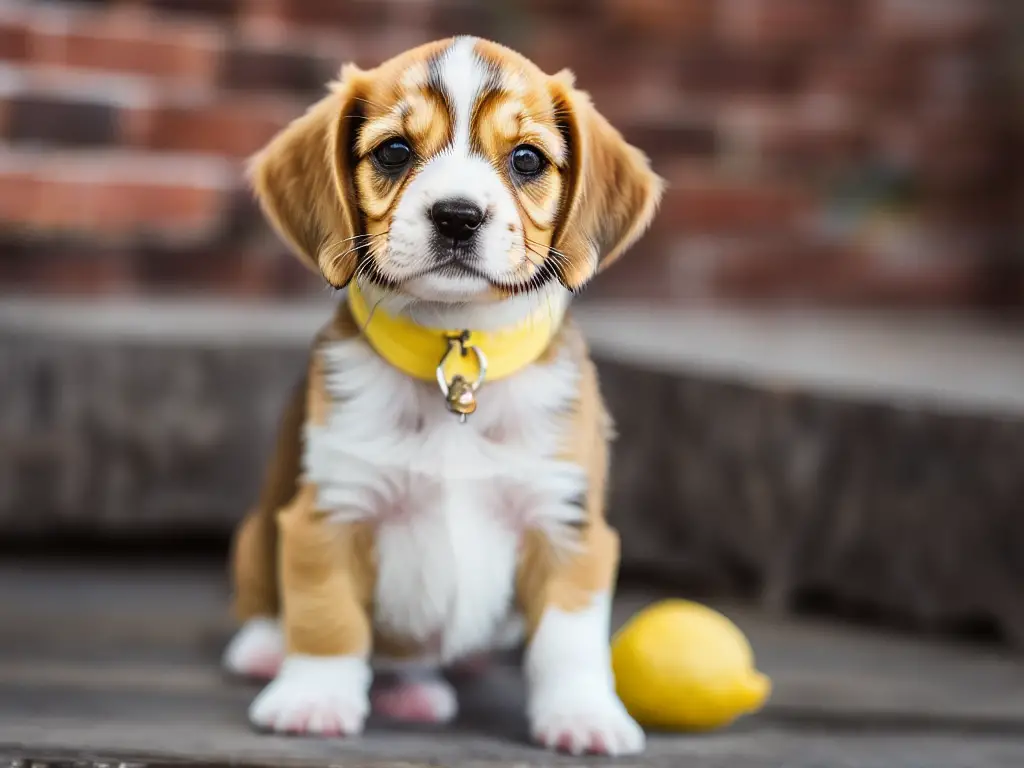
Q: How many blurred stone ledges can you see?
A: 1